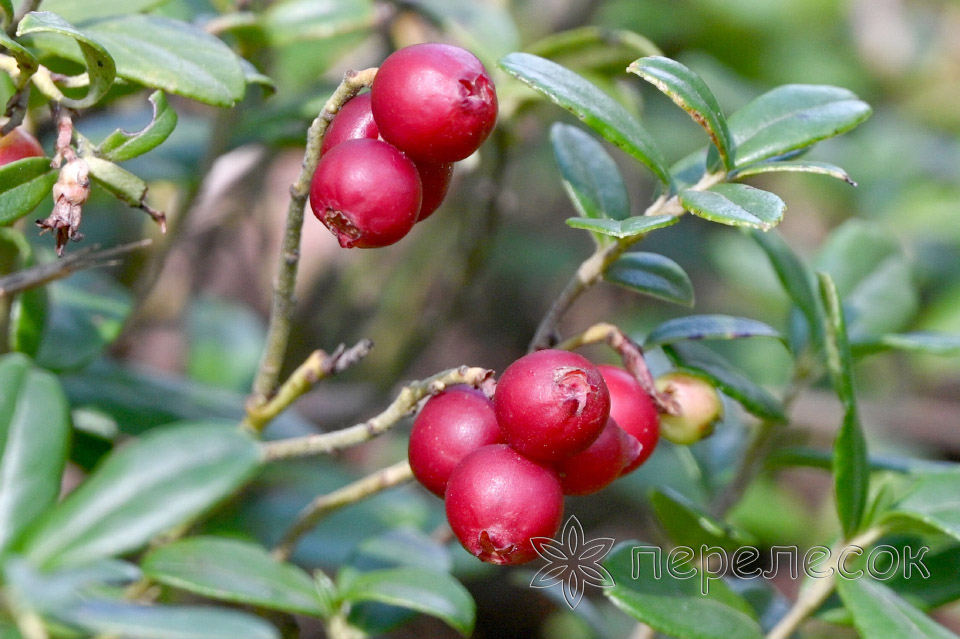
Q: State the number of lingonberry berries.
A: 11